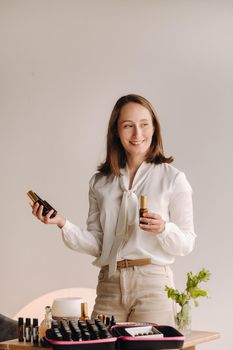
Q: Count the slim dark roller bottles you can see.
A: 3